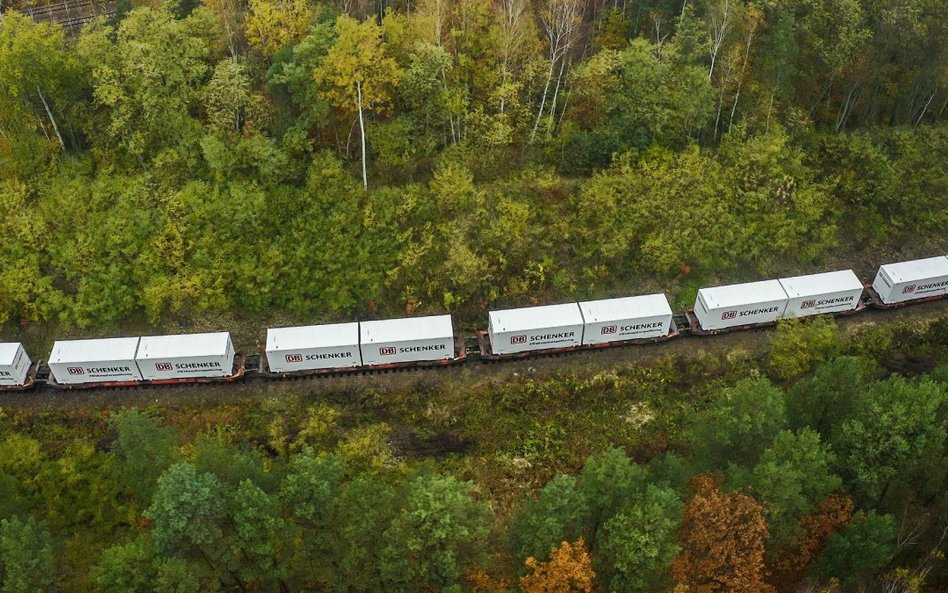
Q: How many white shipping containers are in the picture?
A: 10